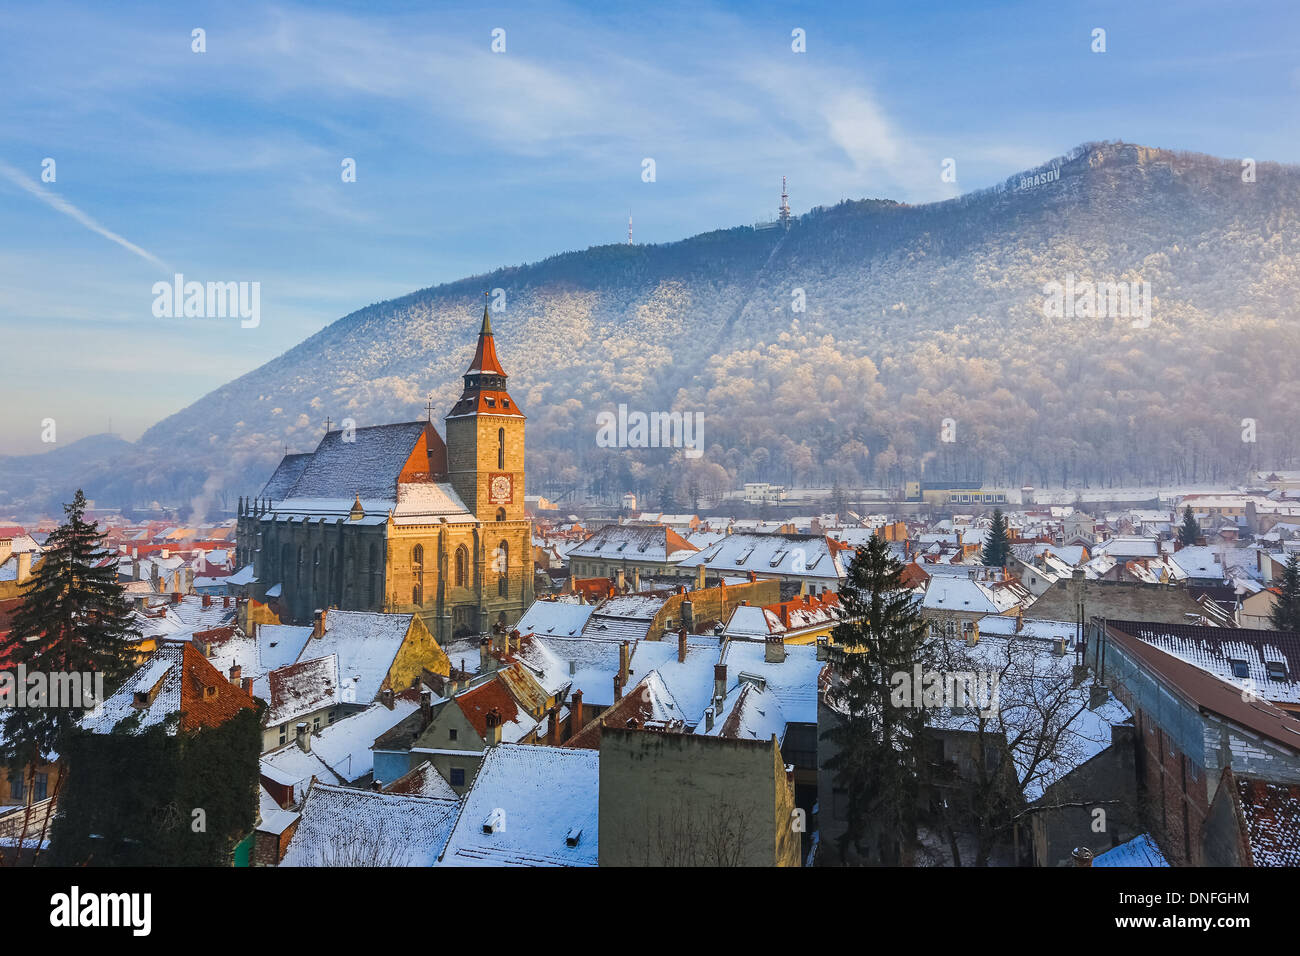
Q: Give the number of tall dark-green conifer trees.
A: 5